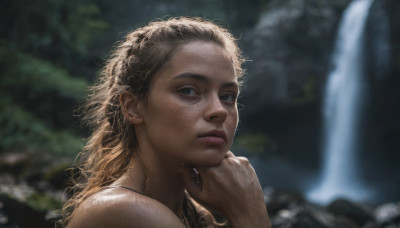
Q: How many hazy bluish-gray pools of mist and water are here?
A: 1